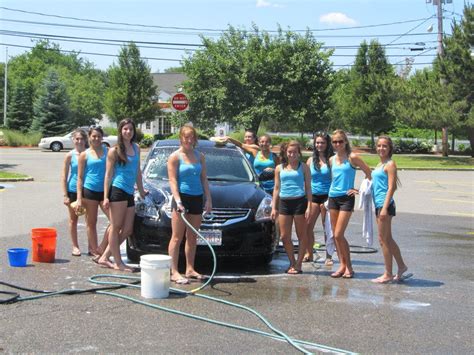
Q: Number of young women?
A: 10